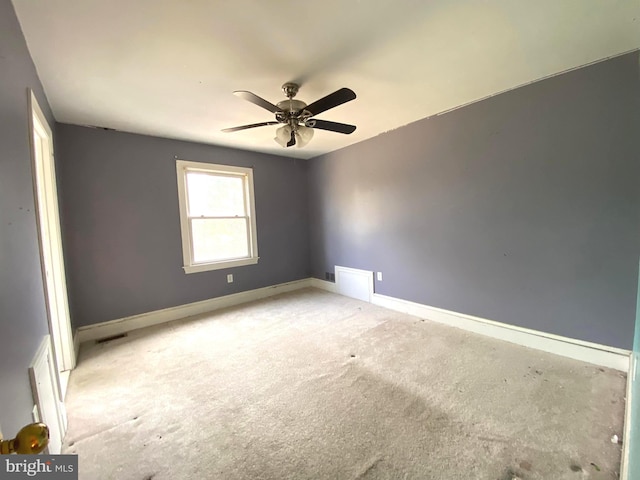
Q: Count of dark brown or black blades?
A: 5